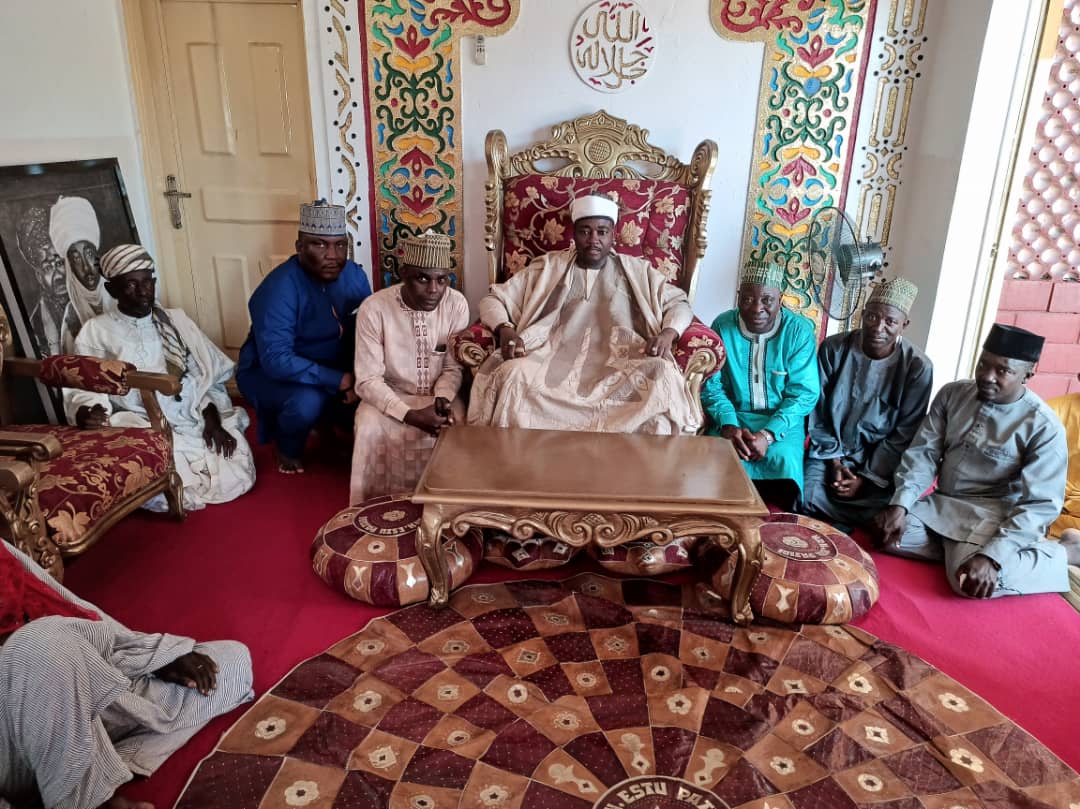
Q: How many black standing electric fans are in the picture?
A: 1